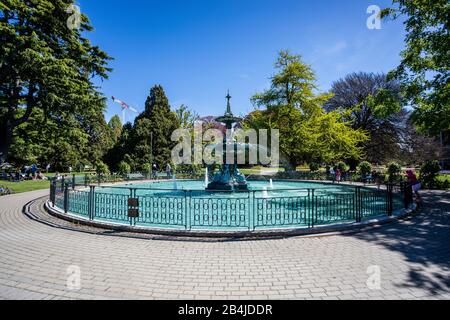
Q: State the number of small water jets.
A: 4